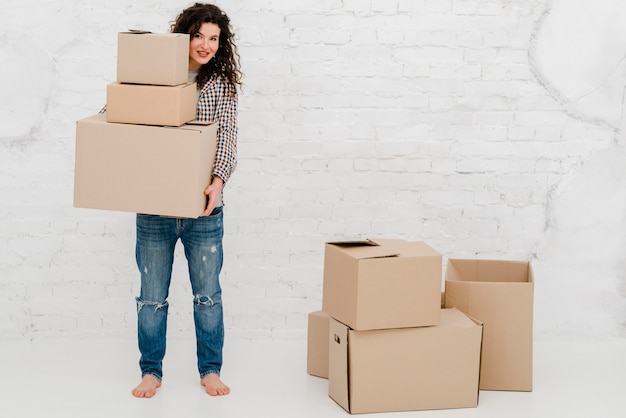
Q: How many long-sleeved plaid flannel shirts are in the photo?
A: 1